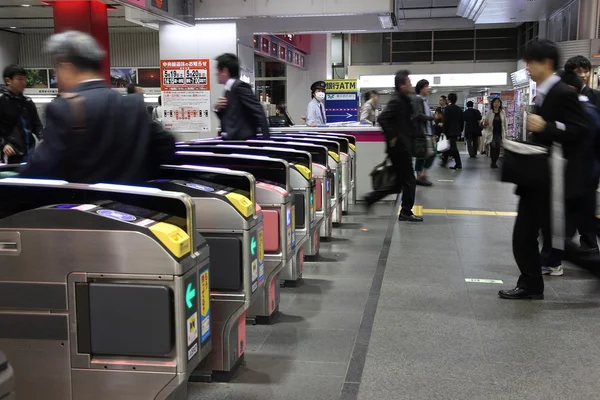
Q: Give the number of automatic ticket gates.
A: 8